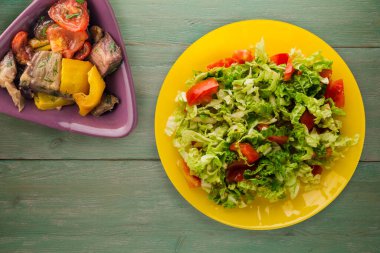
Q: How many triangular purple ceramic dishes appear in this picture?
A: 1